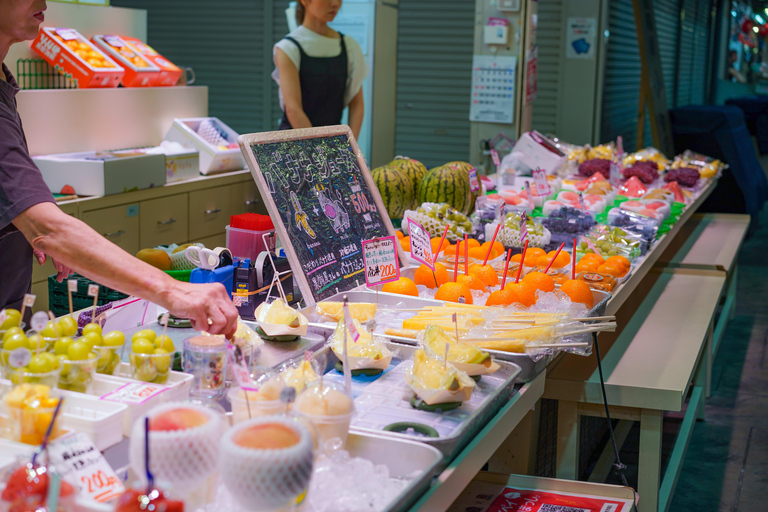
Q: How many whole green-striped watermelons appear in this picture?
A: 4